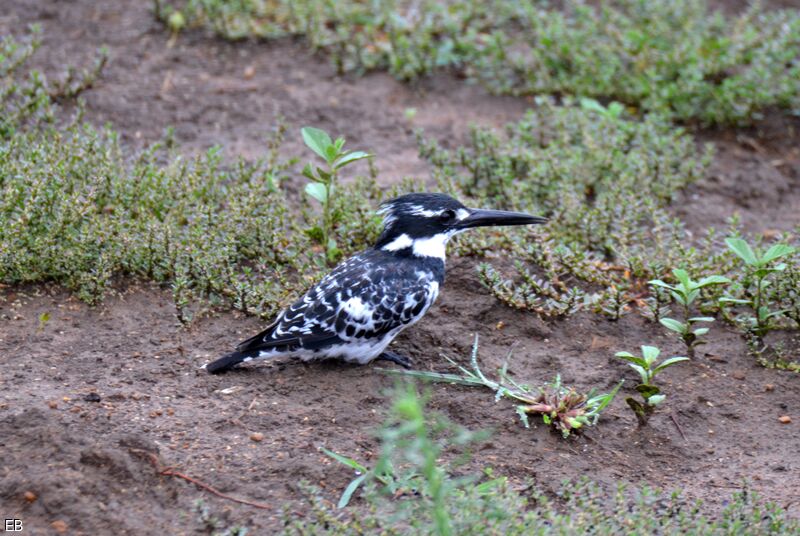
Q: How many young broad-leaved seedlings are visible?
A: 4